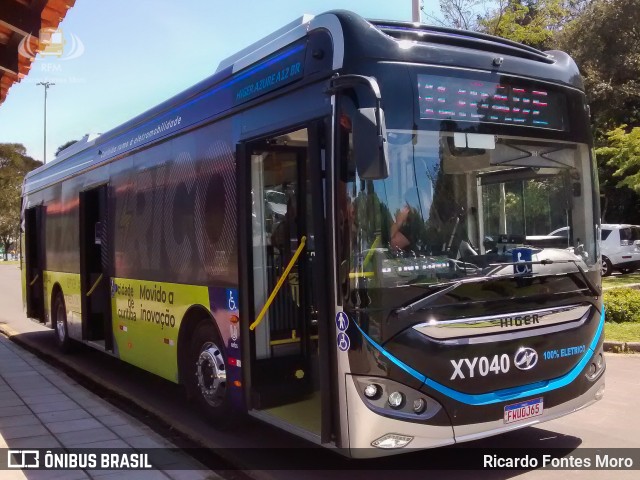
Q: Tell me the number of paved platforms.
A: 1